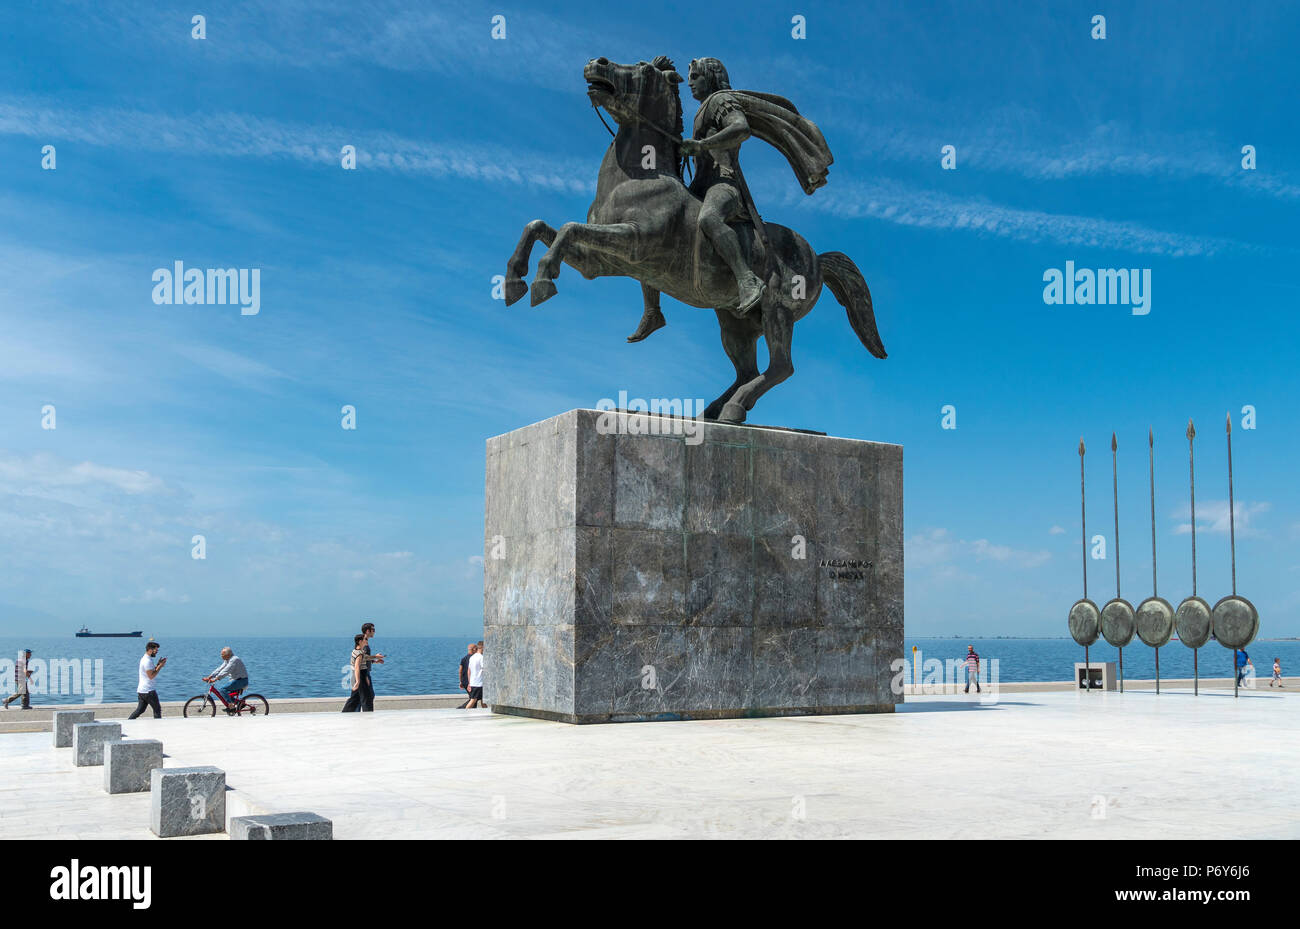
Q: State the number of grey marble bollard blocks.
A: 5